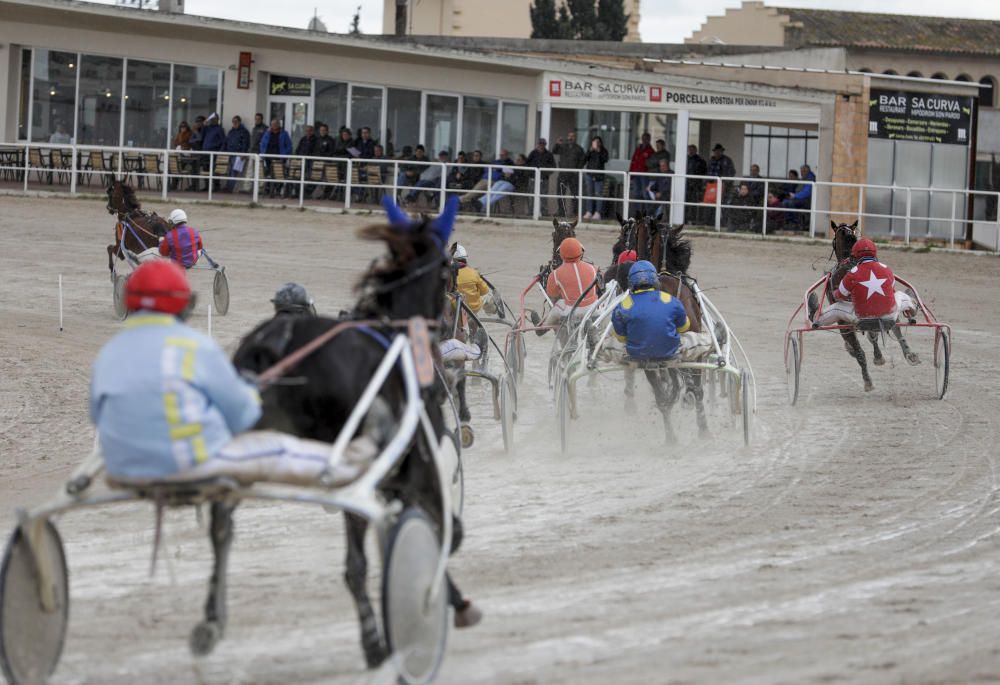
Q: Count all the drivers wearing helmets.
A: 8